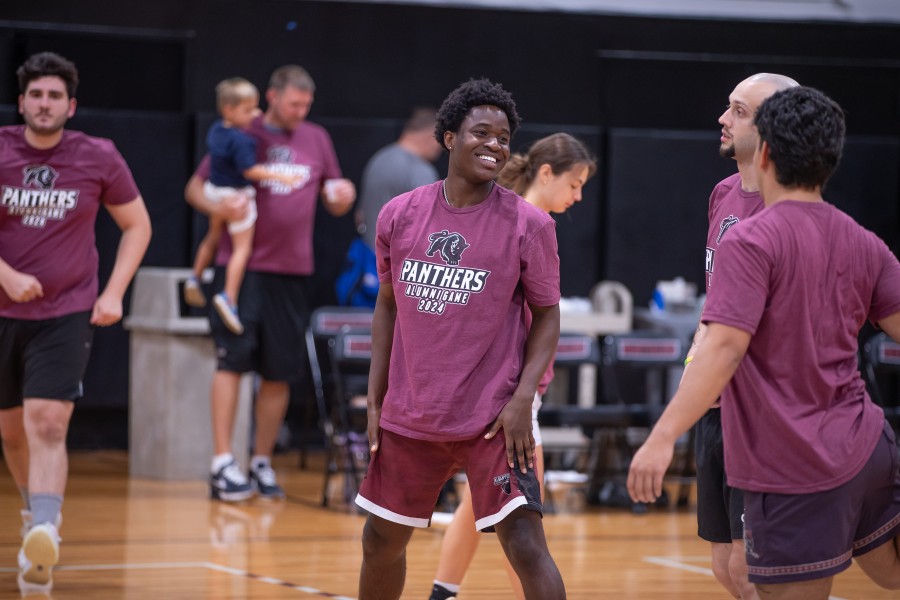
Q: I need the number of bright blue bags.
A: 1